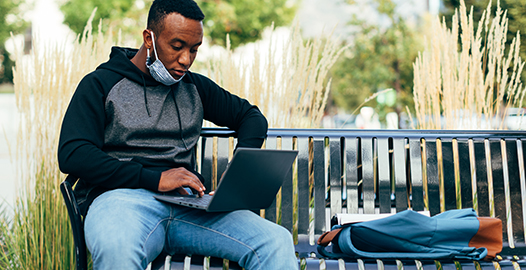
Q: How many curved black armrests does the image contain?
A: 1